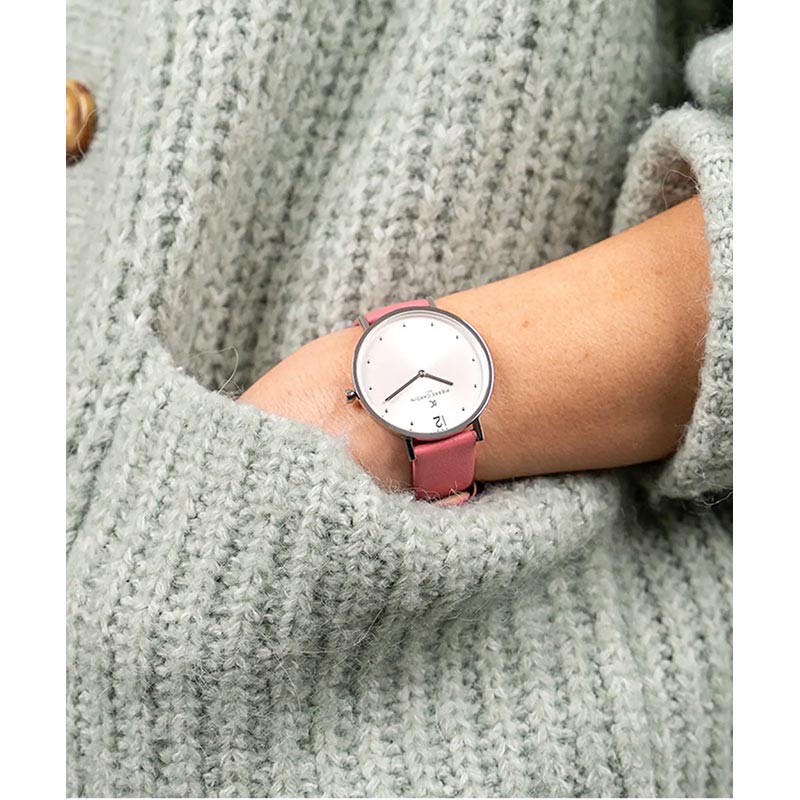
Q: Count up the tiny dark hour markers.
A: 11